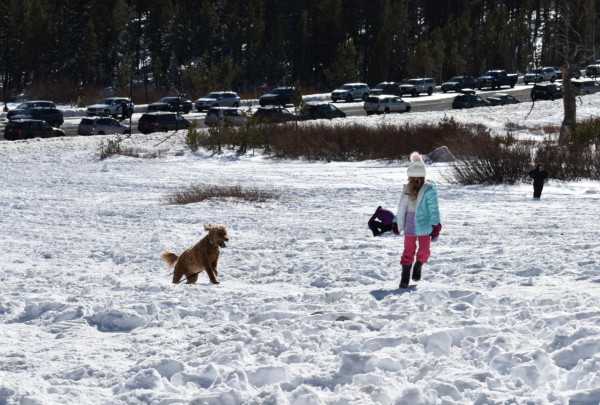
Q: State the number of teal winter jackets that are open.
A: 1